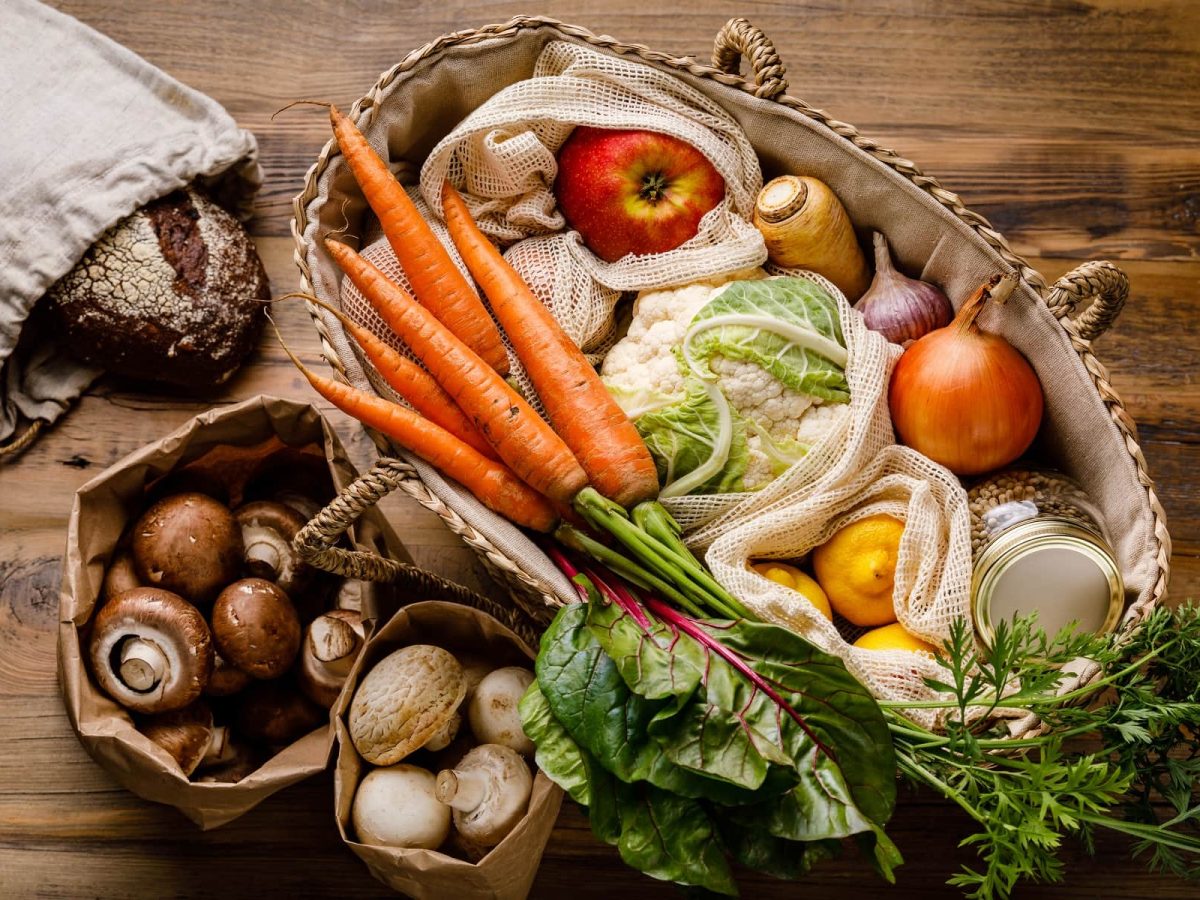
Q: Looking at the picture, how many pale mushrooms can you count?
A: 4